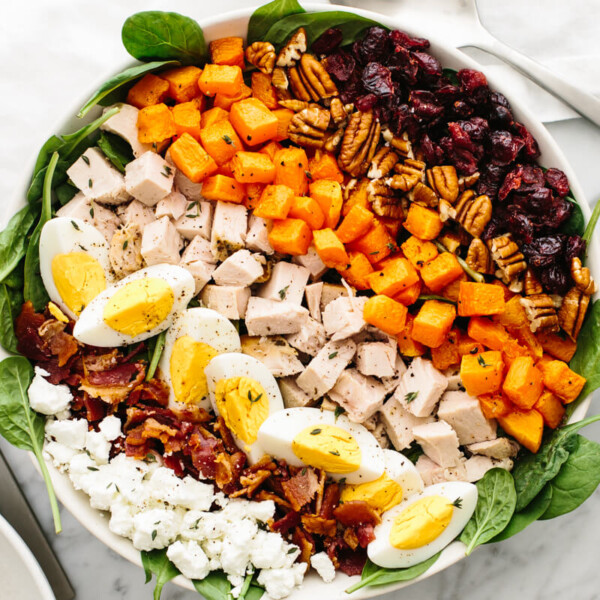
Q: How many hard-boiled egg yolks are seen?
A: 7